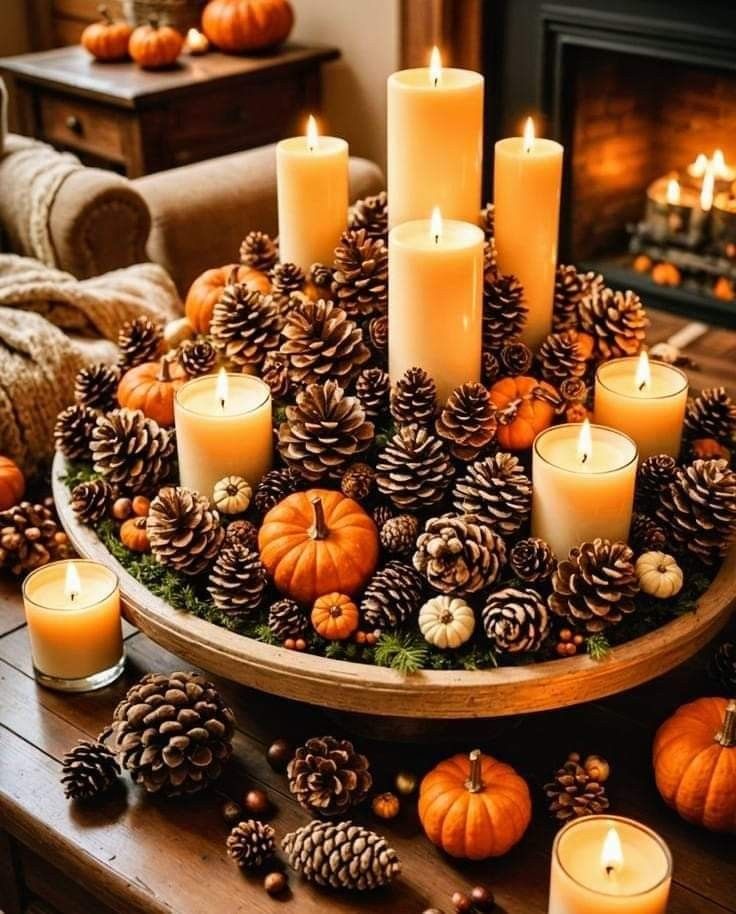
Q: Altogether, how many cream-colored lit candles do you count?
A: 9